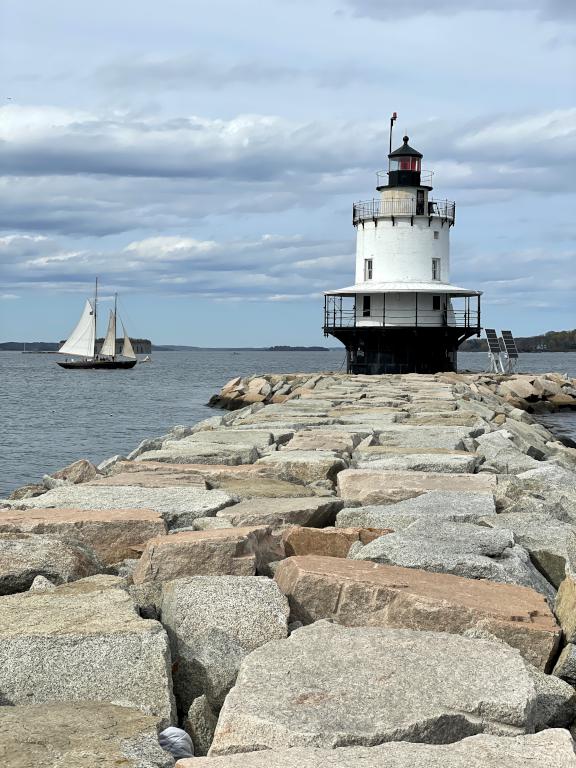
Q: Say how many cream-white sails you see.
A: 3